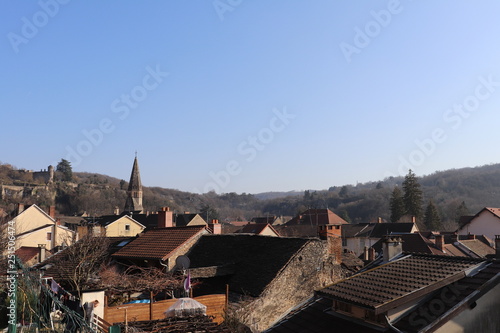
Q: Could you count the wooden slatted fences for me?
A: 1